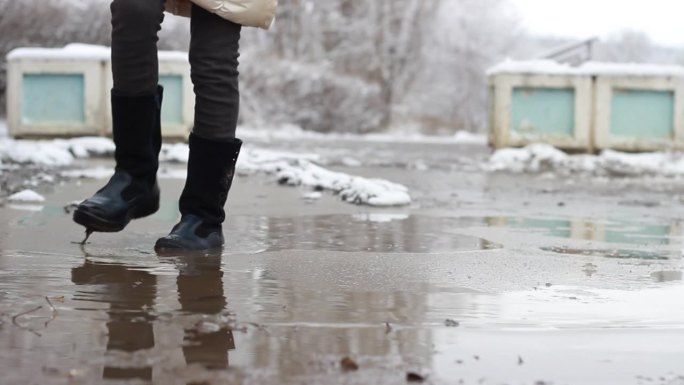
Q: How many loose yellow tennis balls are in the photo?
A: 0